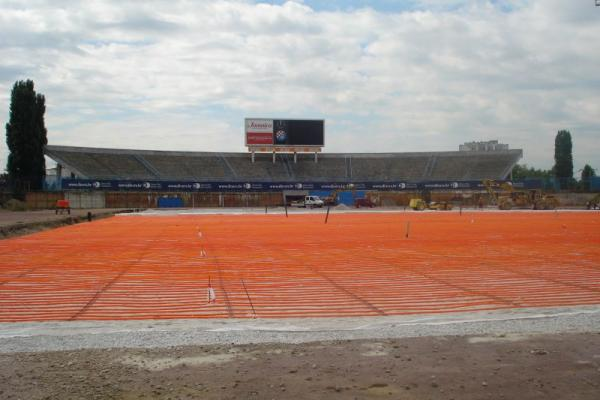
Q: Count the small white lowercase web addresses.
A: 9